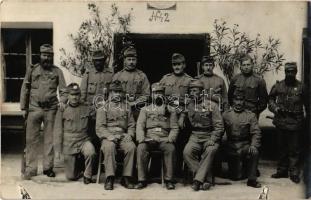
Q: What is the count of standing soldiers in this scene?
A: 7